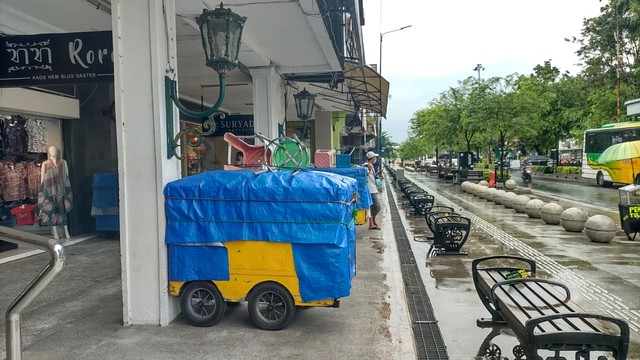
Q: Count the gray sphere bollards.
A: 14